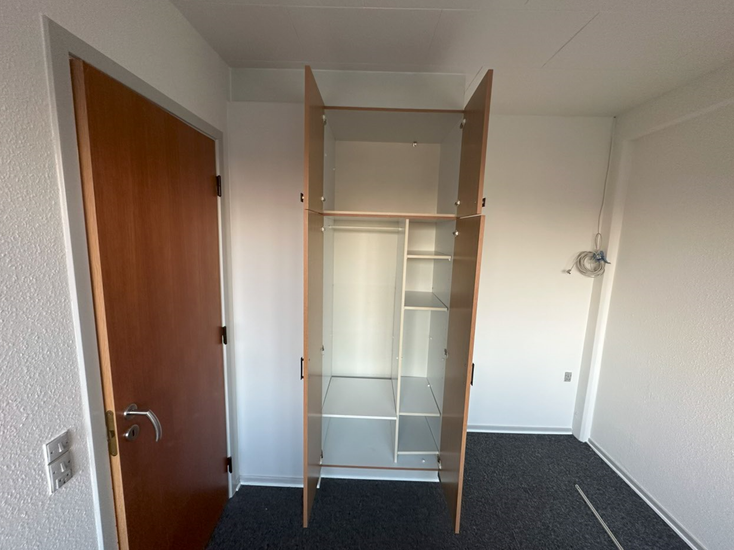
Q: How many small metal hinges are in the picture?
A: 10